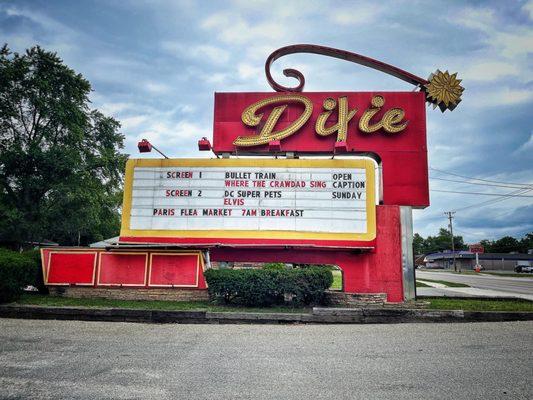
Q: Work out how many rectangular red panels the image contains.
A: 3